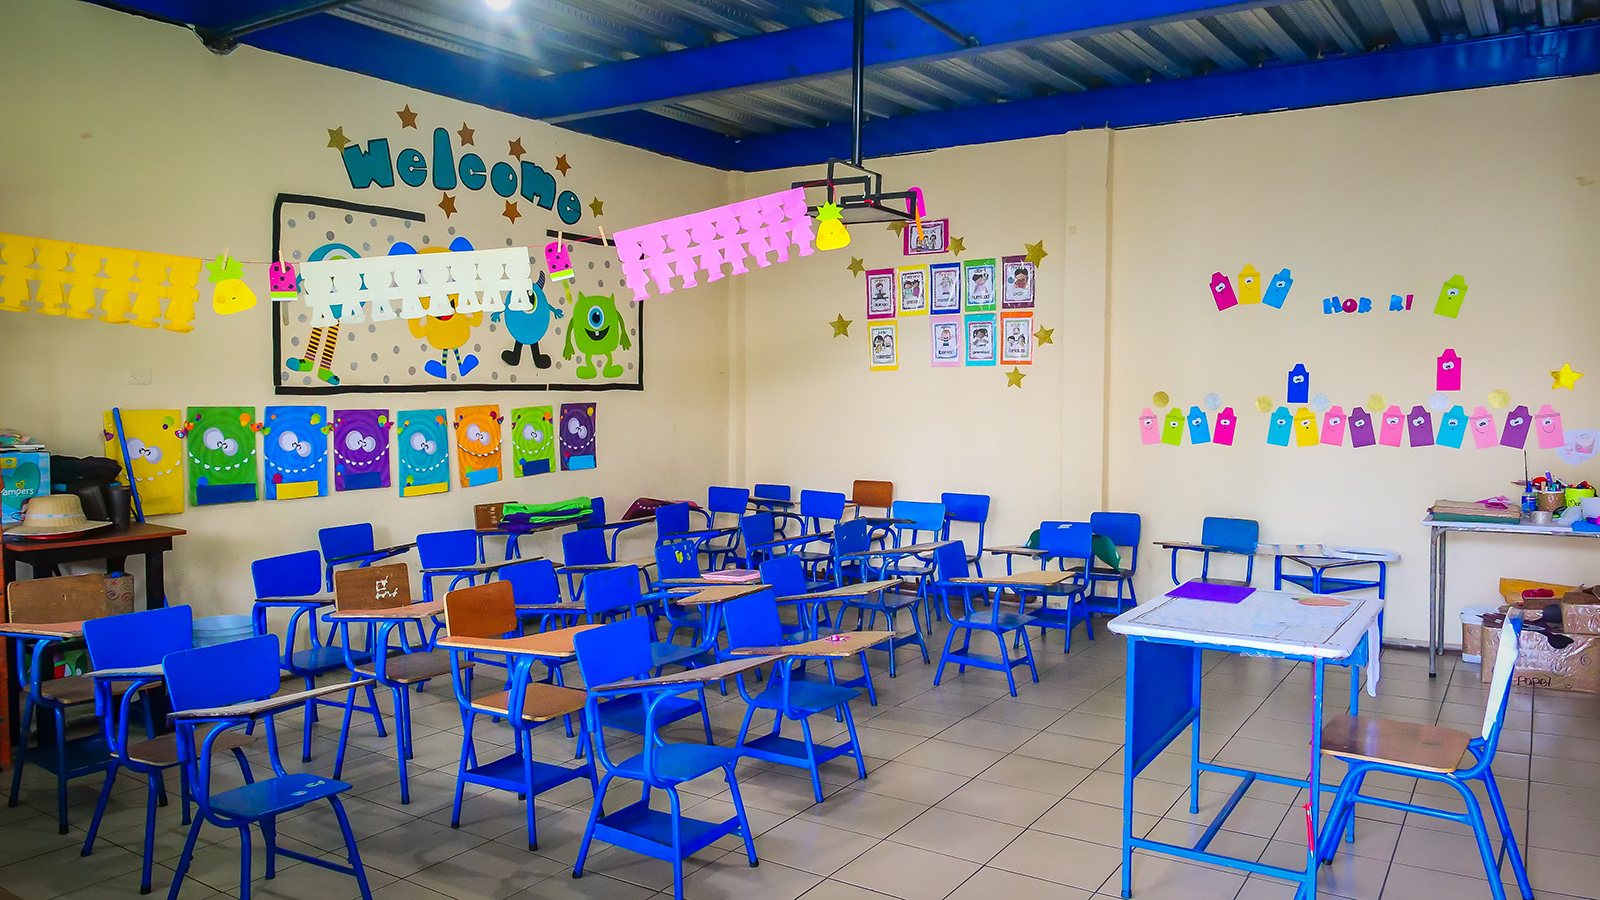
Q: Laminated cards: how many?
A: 10